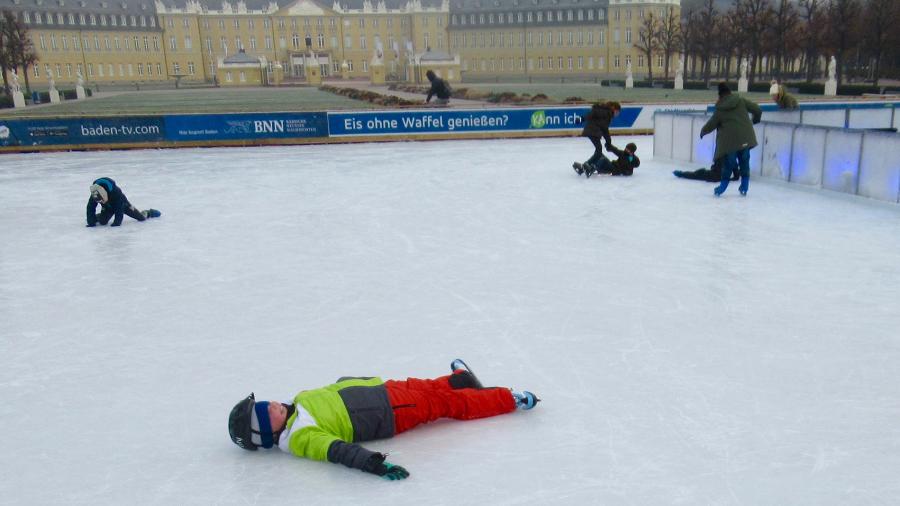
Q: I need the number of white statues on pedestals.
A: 7